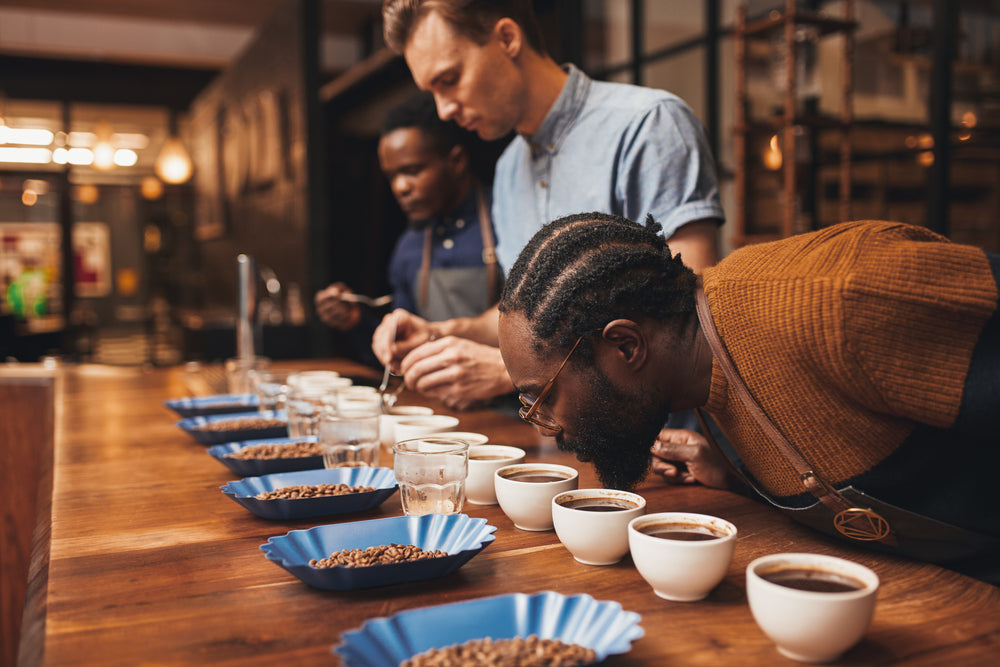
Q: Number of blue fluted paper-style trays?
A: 6